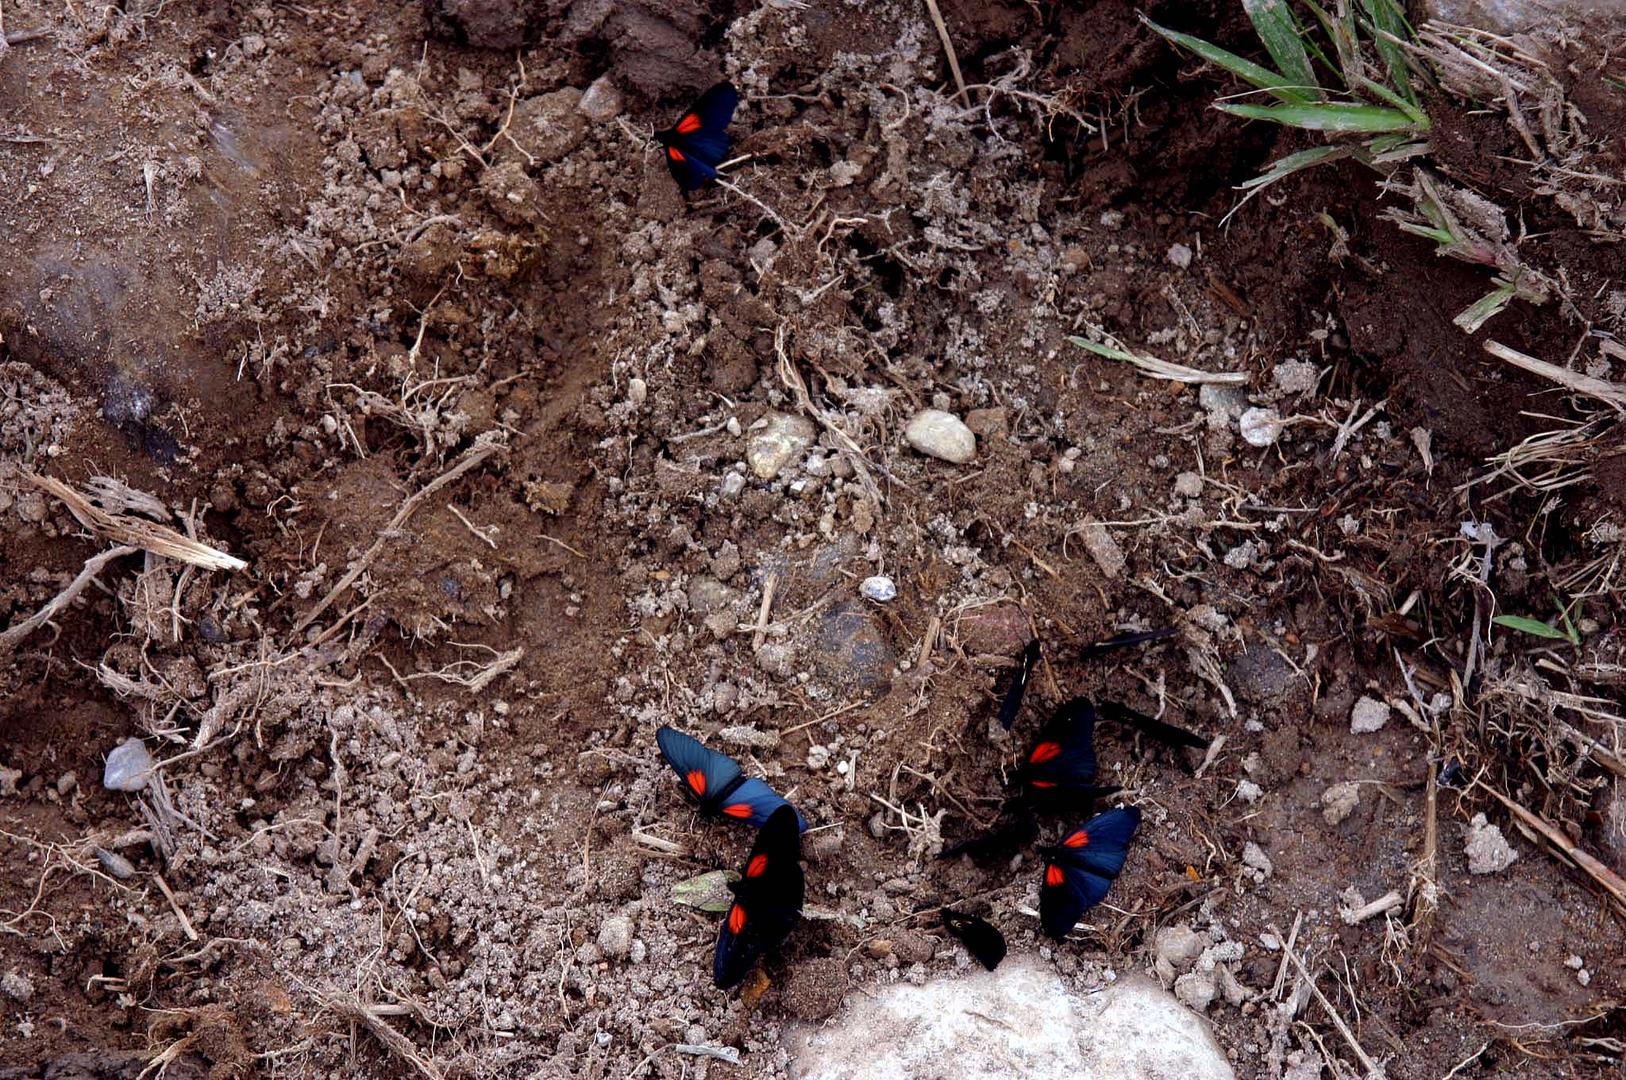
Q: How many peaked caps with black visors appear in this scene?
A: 0